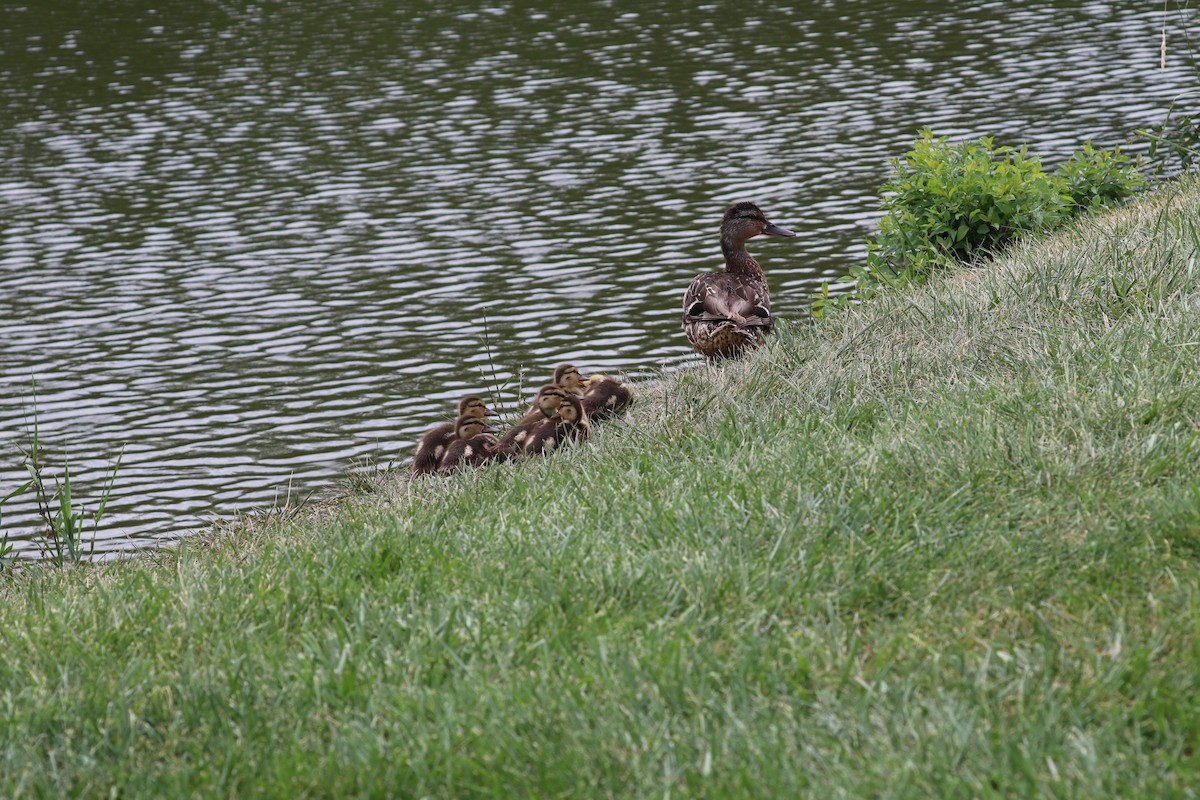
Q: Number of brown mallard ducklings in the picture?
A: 6